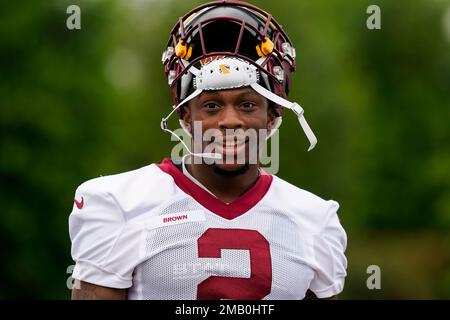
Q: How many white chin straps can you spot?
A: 2